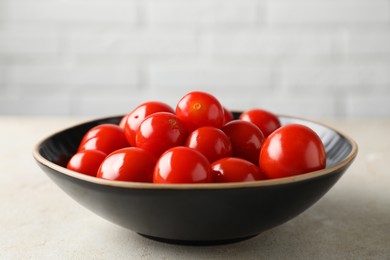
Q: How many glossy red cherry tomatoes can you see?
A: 14